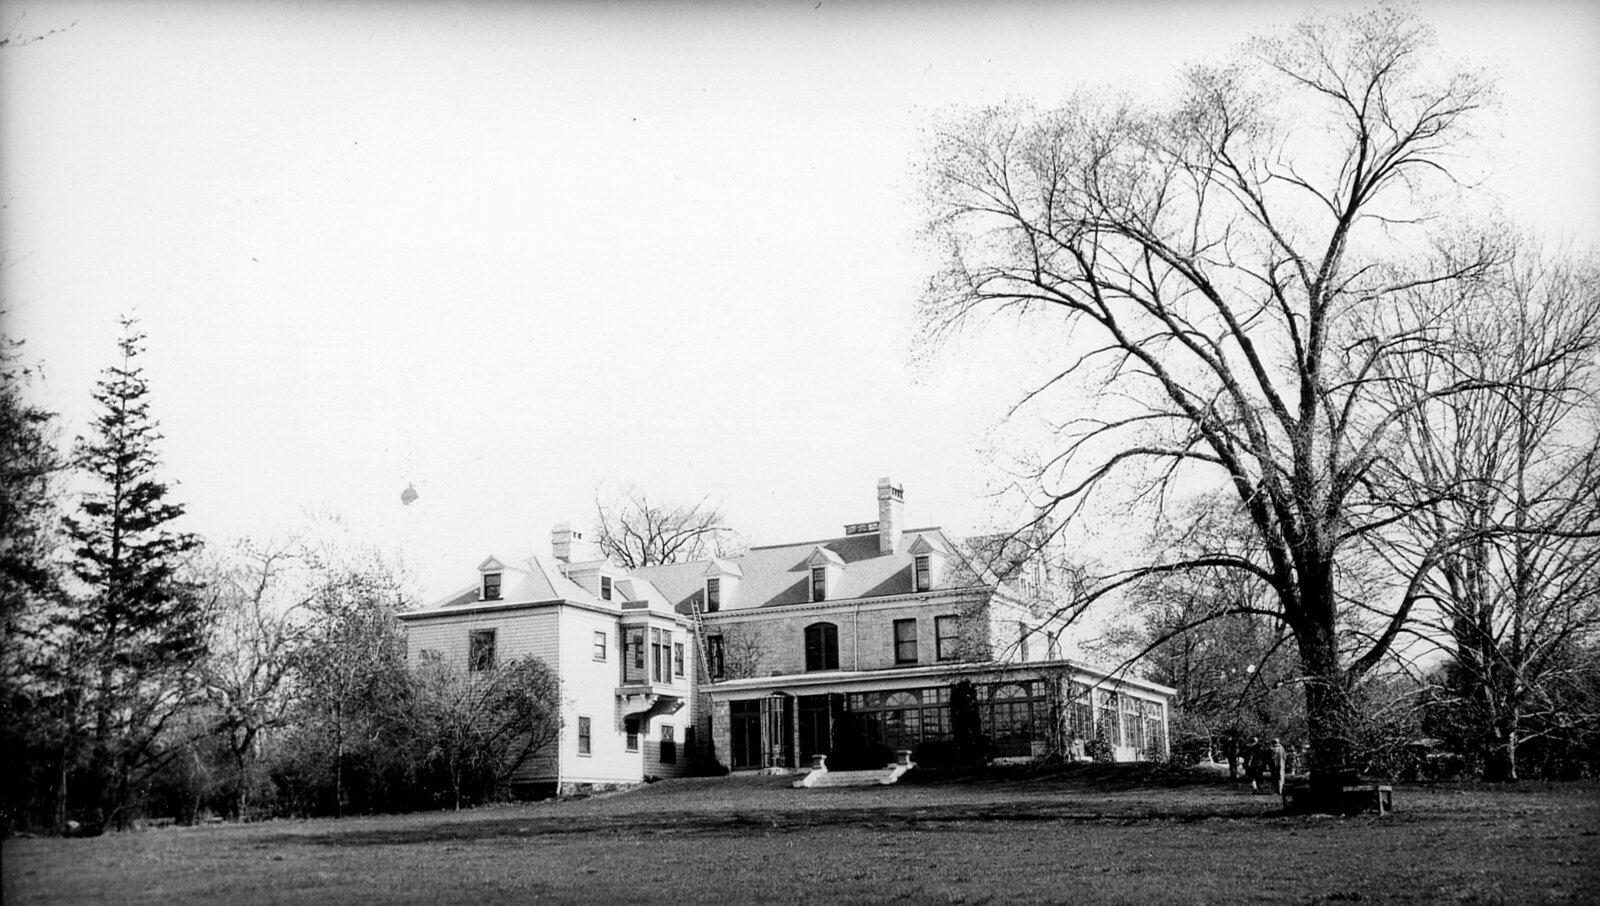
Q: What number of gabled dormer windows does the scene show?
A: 5